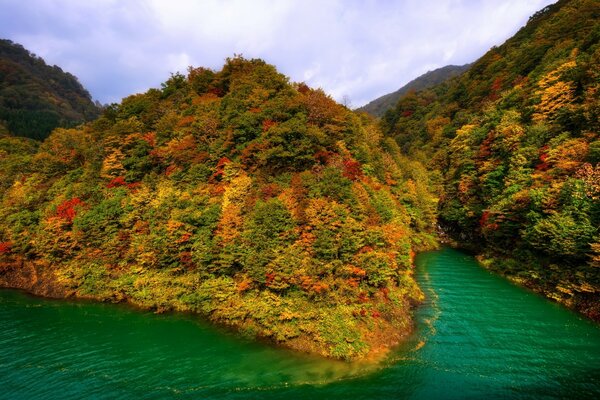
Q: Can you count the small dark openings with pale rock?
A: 1